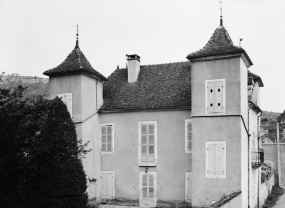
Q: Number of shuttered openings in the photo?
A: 9